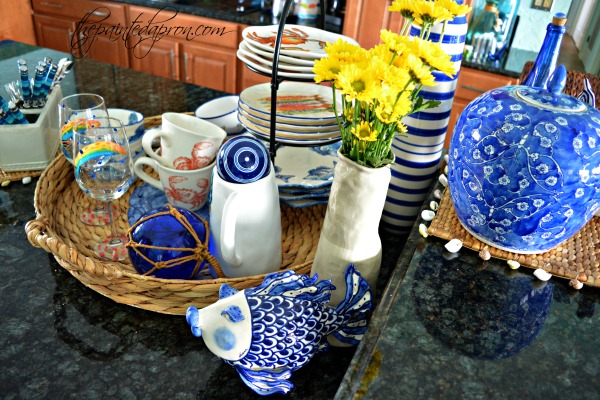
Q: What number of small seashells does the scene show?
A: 14